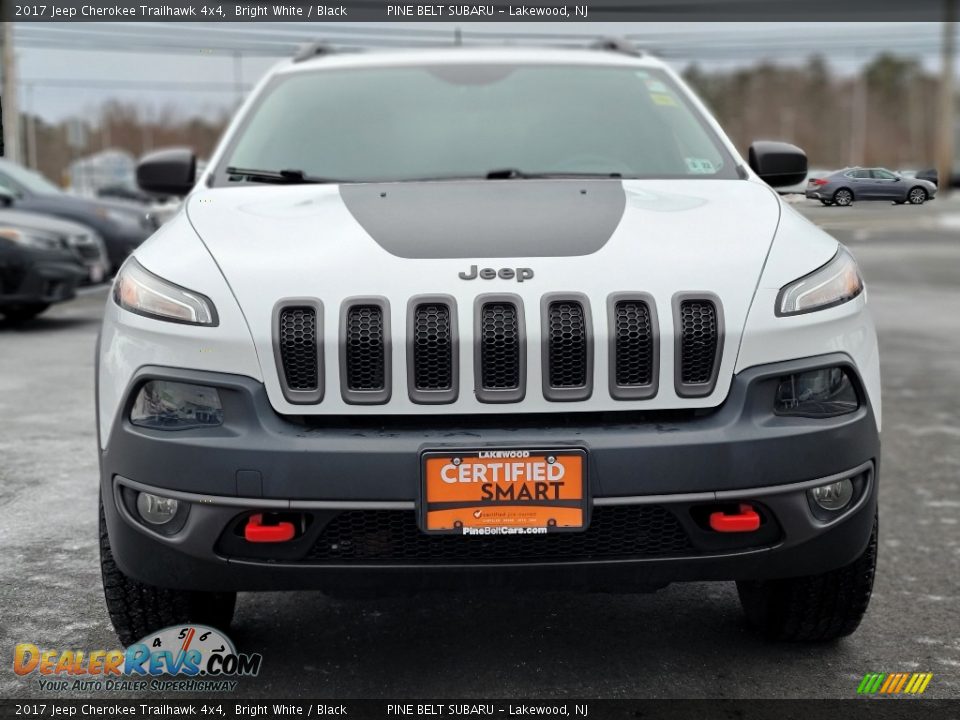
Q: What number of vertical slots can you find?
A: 7